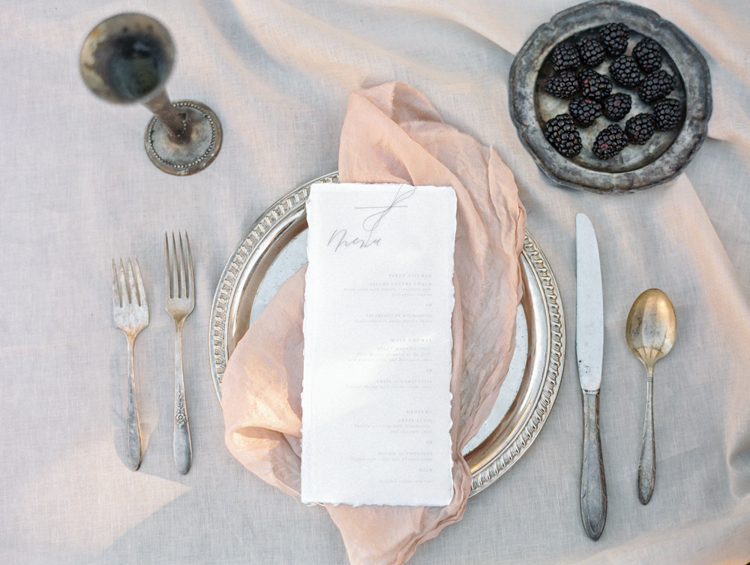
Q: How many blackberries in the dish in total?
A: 14